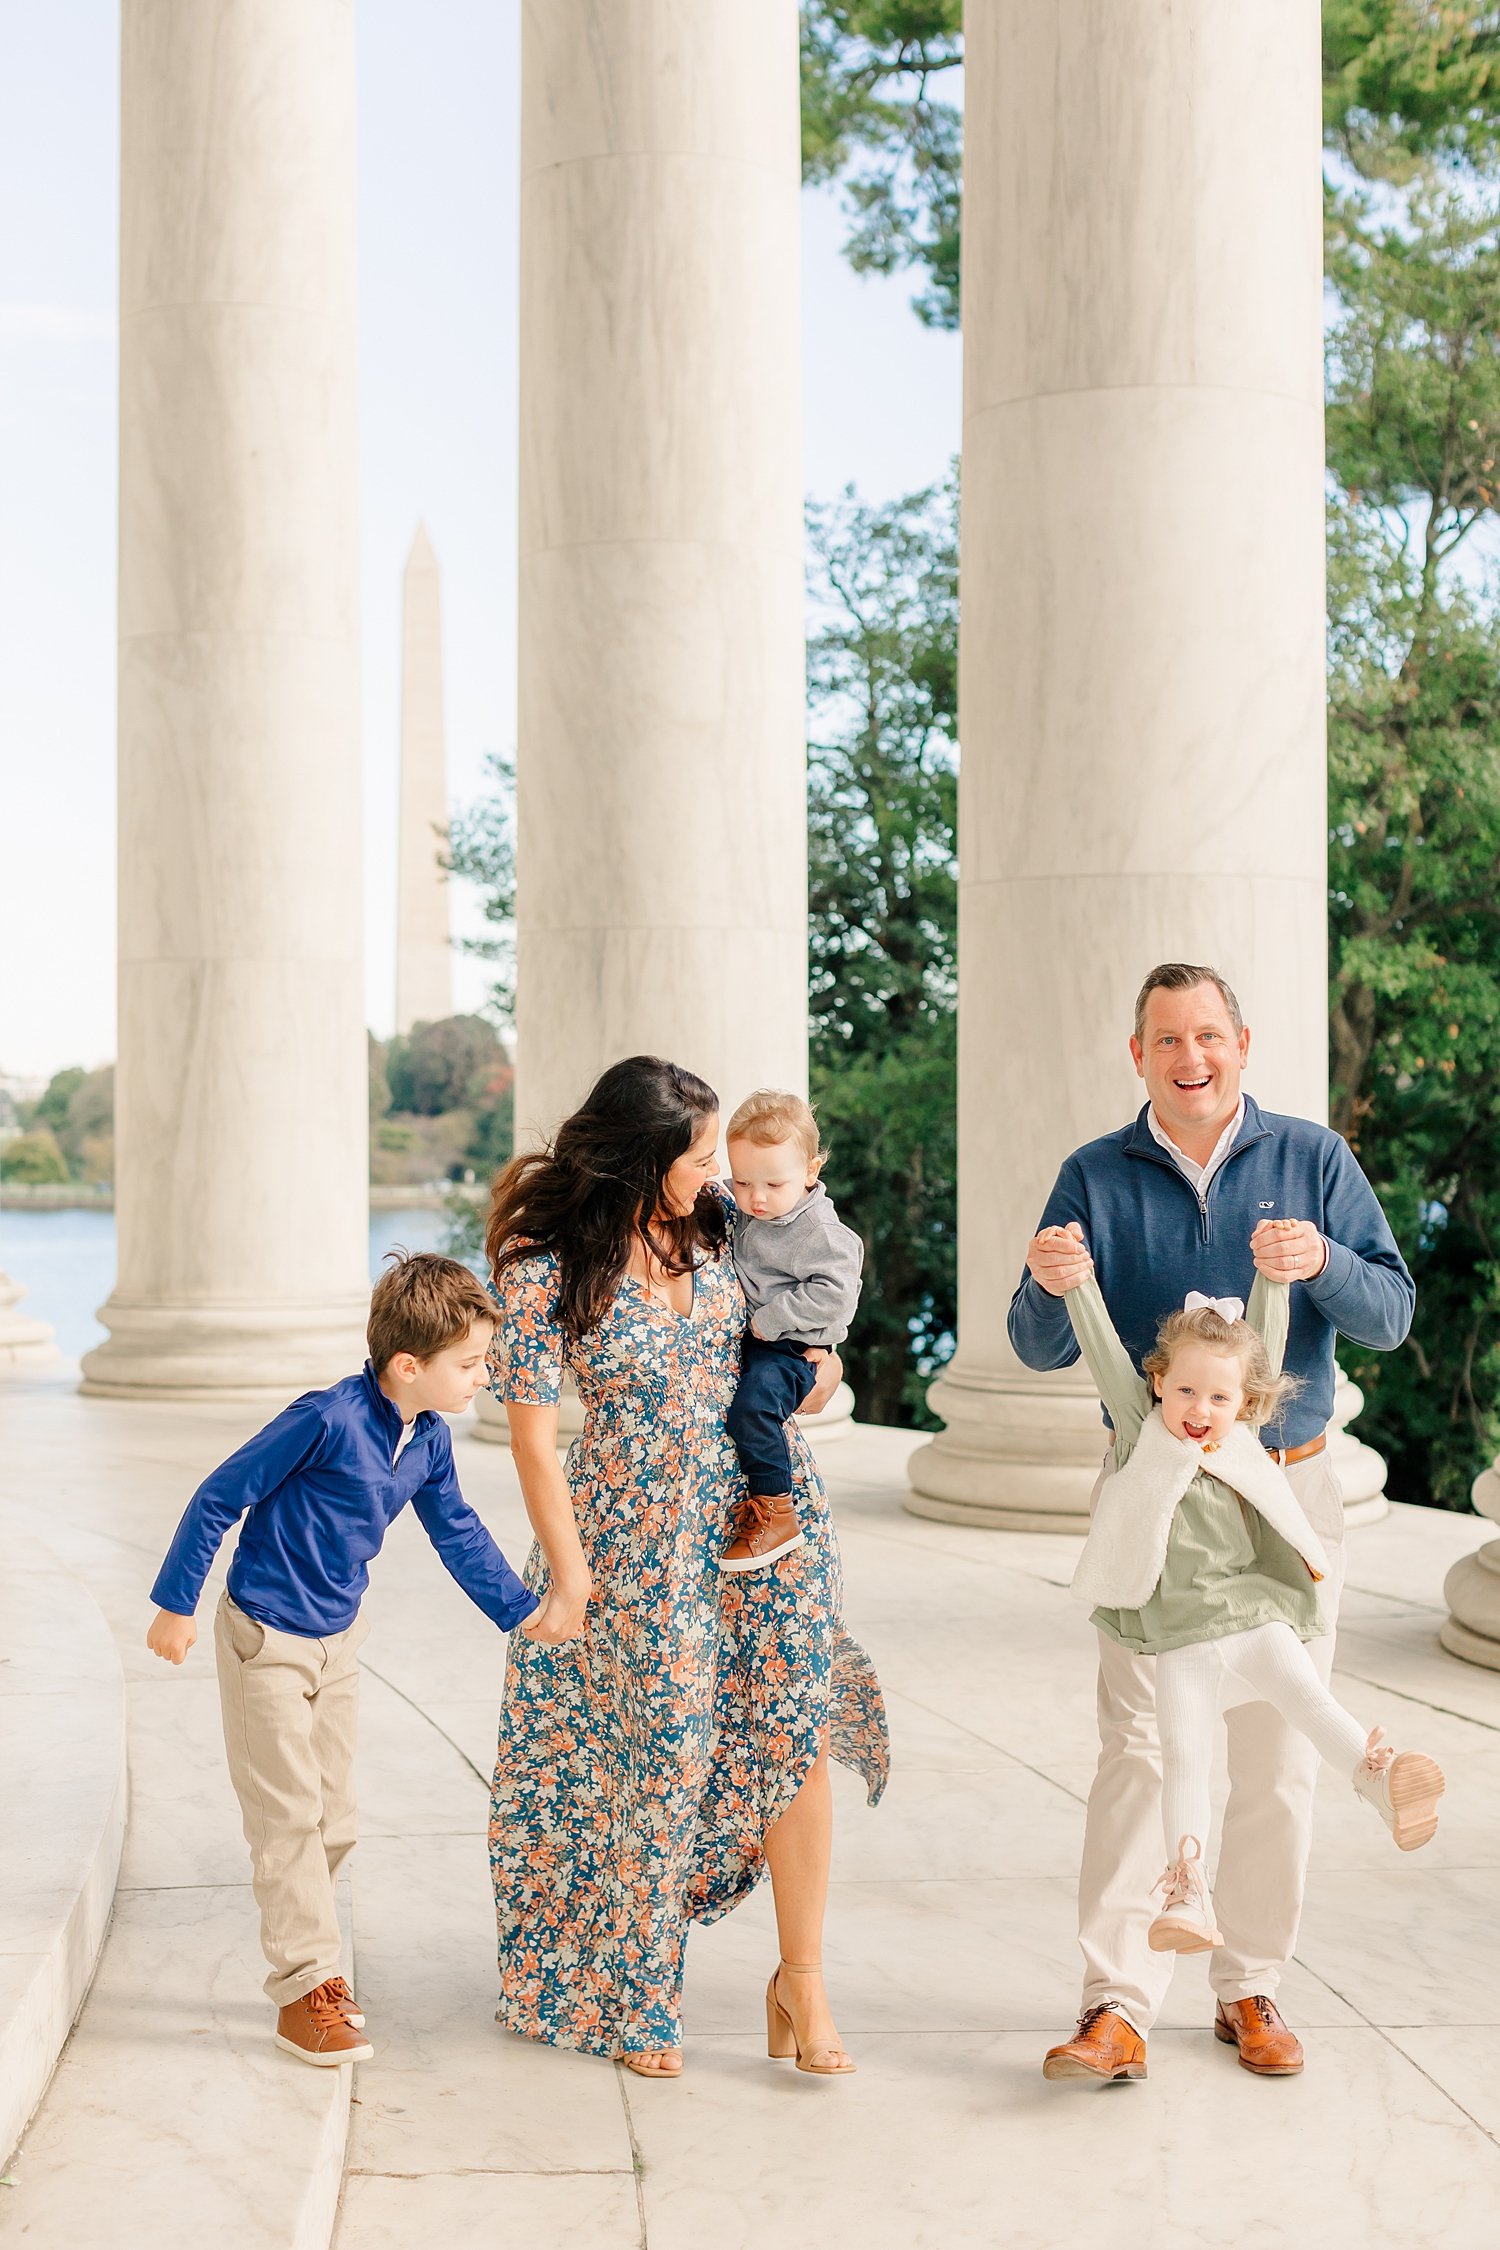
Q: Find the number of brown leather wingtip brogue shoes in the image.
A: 2